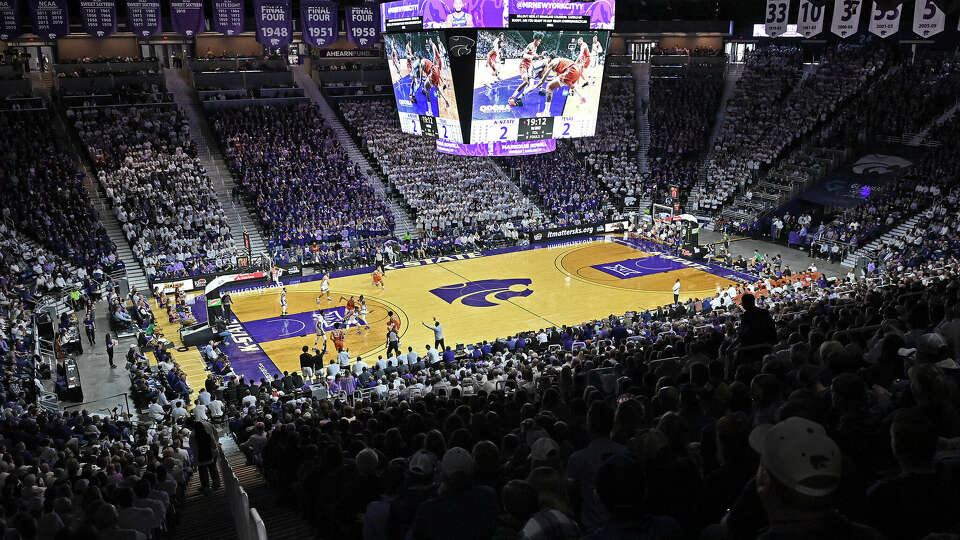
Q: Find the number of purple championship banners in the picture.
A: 9